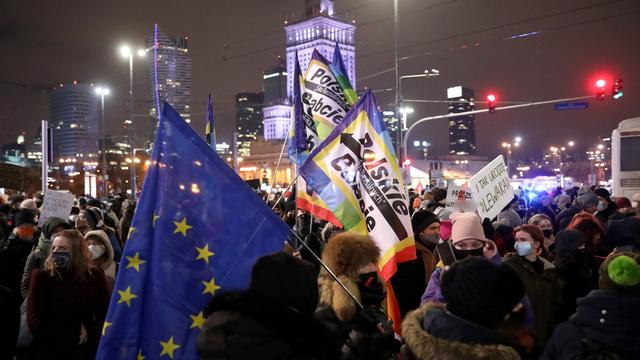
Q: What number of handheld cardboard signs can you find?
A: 3